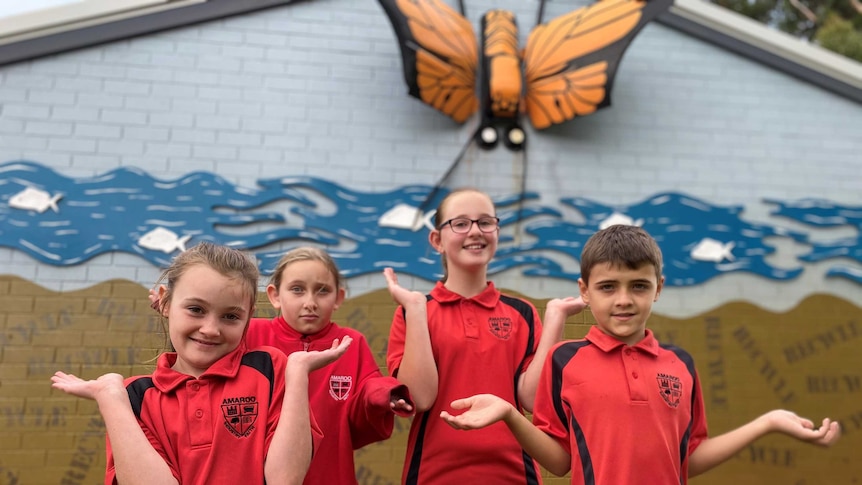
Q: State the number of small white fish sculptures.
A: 5